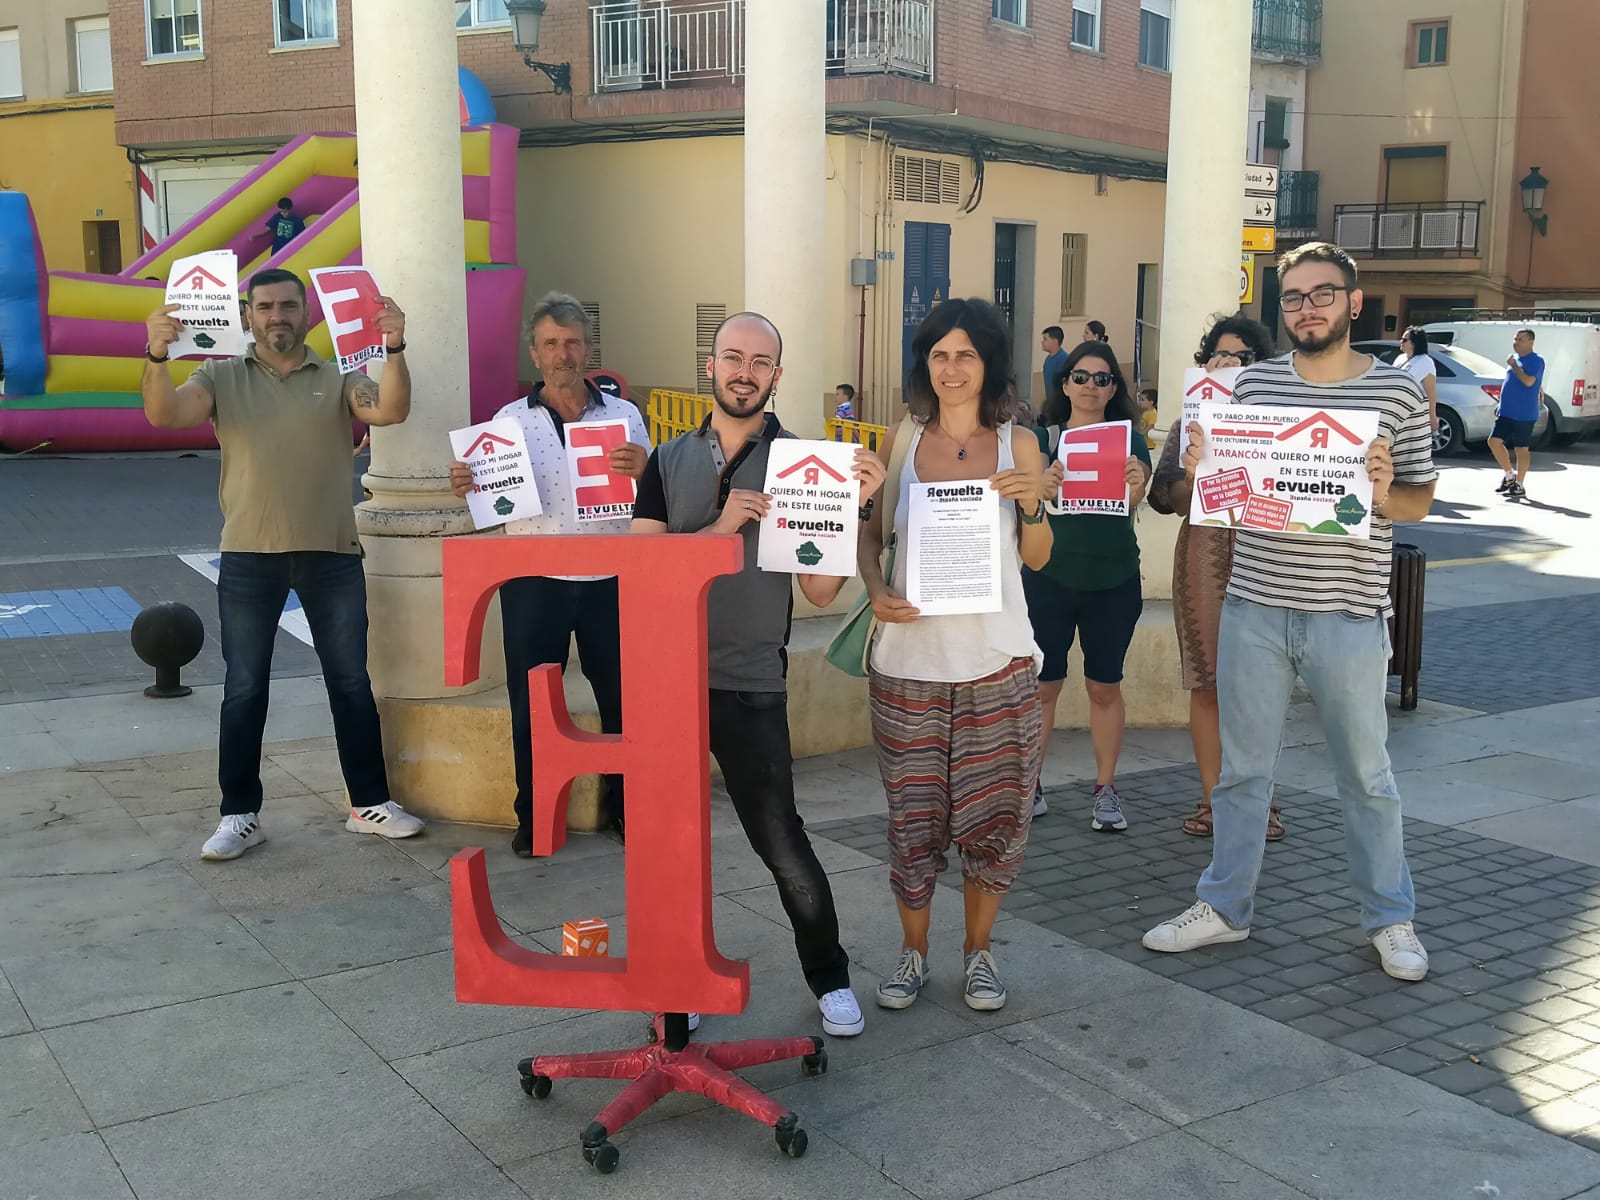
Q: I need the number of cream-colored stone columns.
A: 3